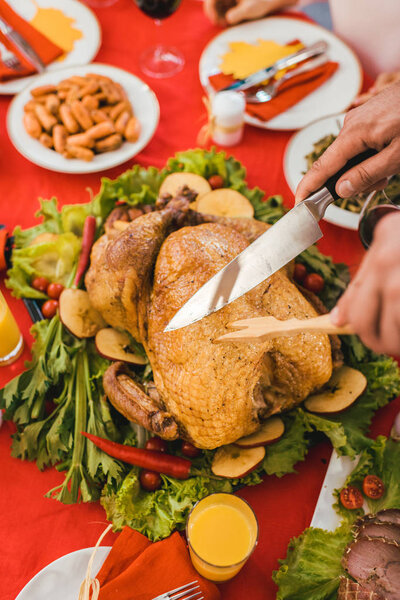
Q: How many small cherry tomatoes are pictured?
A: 11